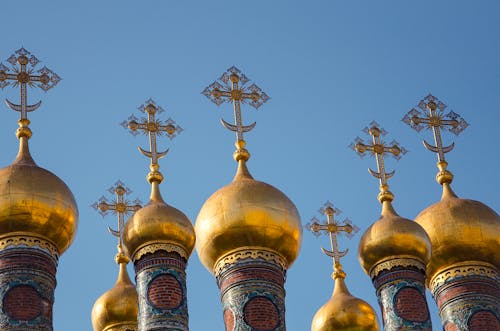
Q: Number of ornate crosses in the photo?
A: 7